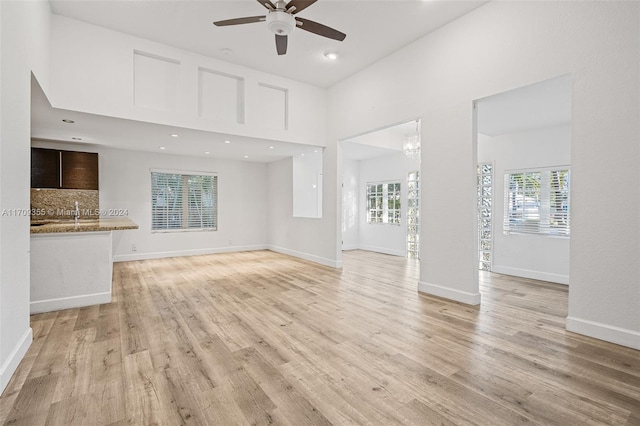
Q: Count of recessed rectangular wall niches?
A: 3